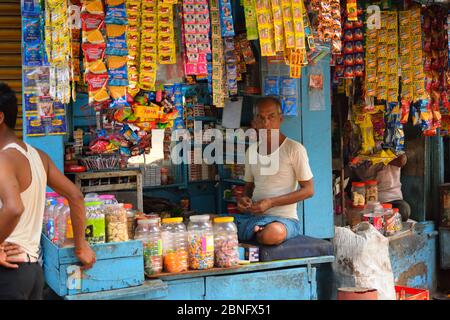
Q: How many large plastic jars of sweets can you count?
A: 4